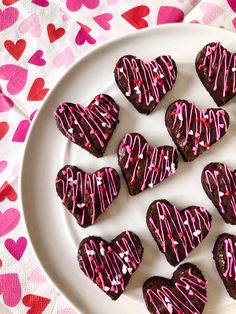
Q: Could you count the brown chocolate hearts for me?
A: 11